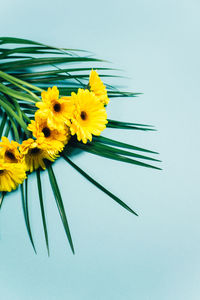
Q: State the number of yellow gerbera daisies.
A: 7